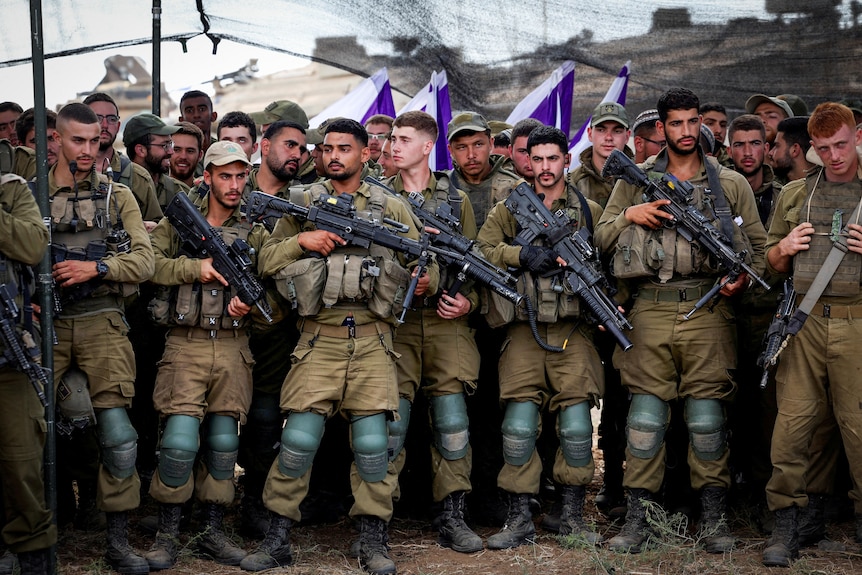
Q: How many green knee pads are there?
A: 11